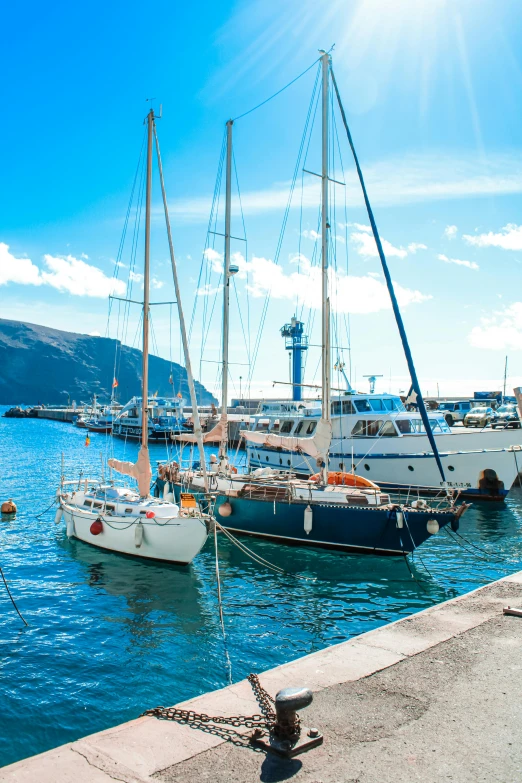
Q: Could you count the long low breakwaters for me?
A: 1